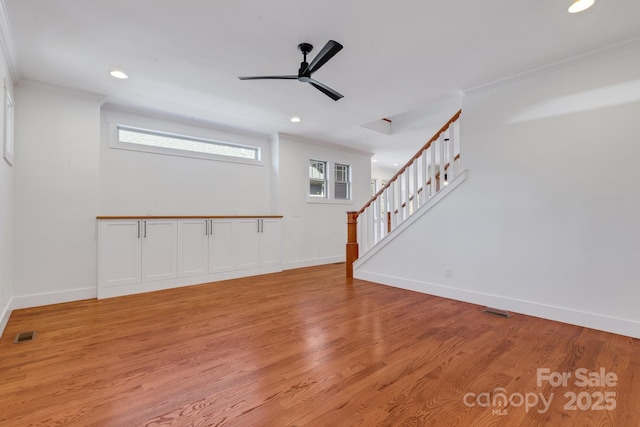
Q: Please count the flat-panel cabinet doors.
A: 6